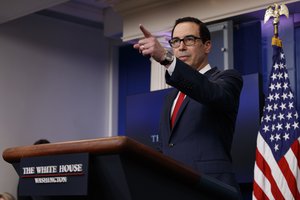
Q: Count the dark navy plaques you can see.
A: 1